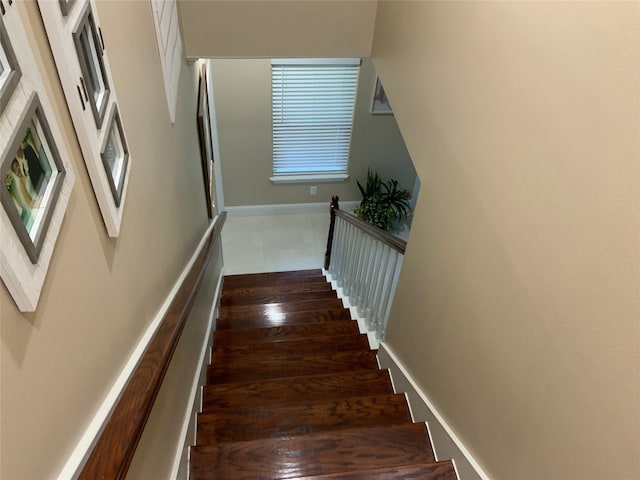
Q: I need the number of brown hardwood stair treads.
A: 13